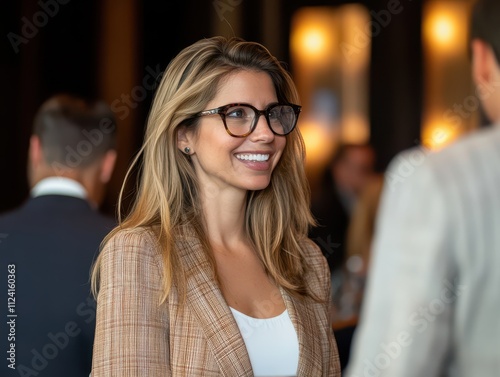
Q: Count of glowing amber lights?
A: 4